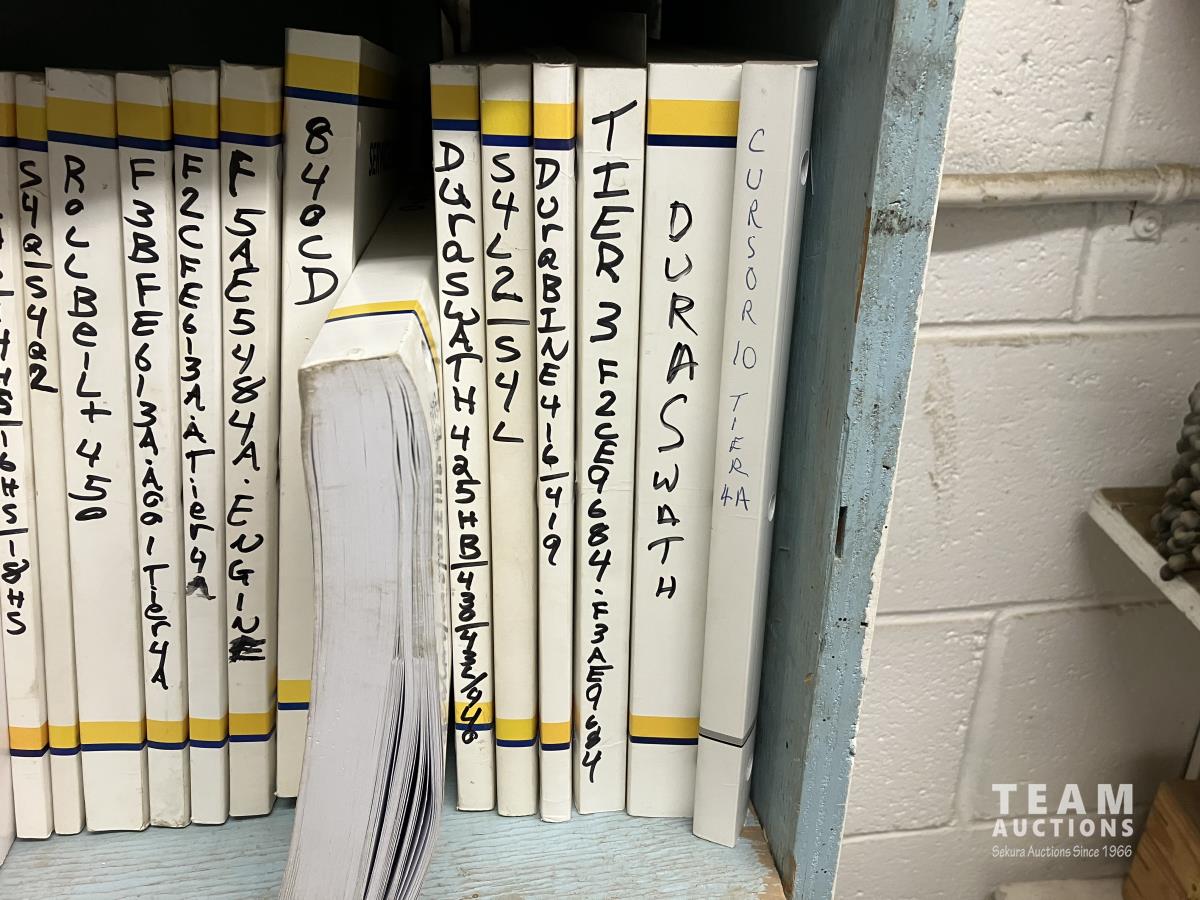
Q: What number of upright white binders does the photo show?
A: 13